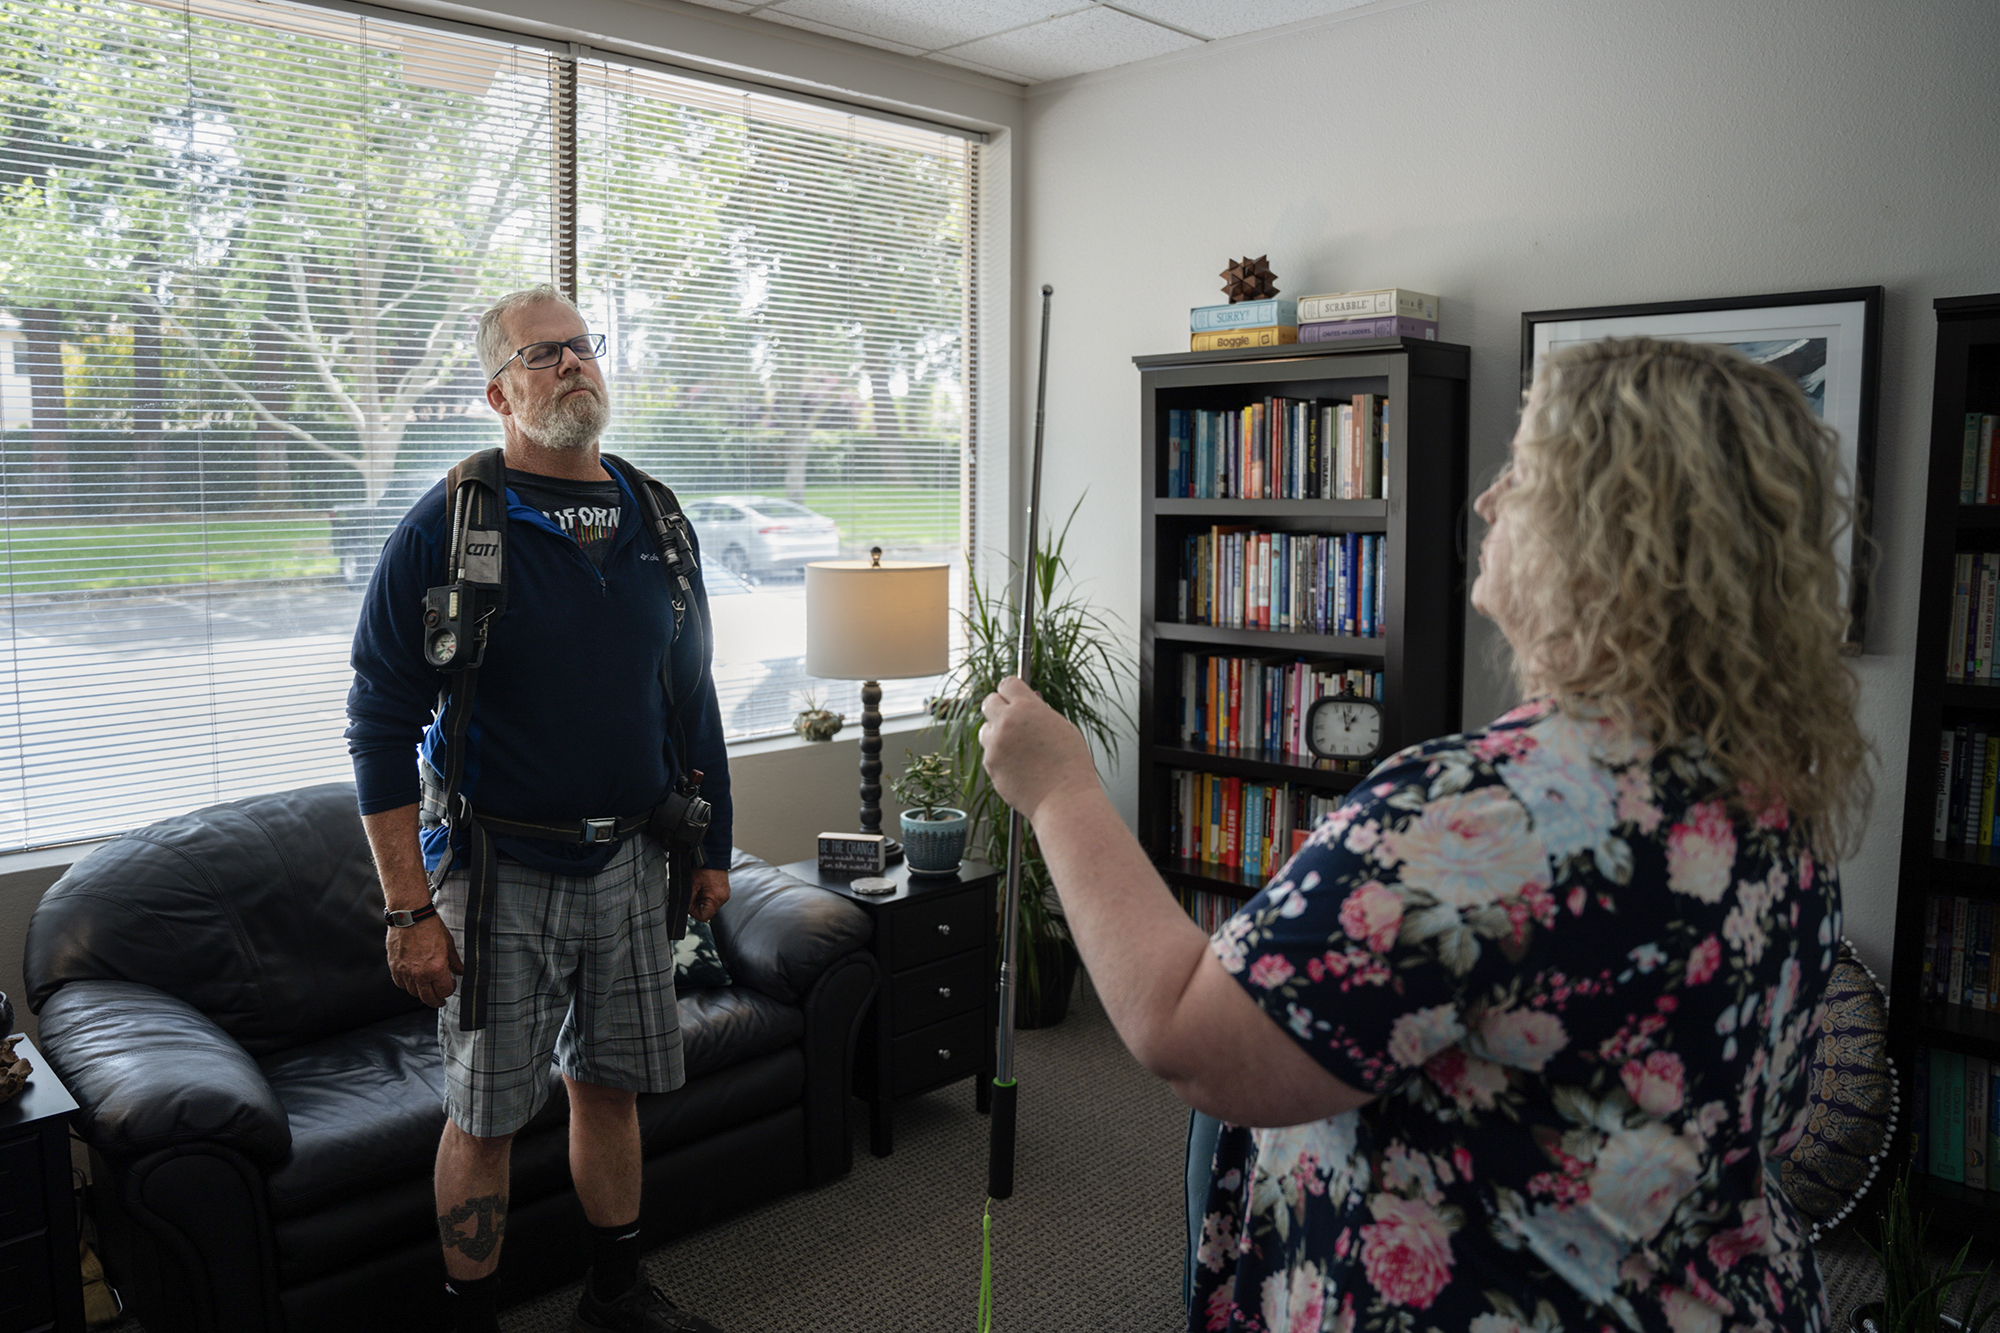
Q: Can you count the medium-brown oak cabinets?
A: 0